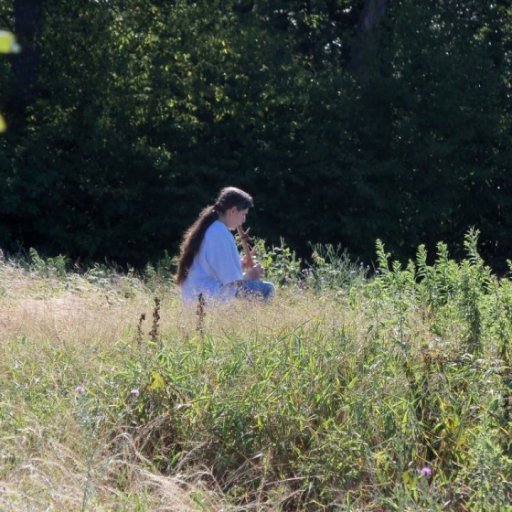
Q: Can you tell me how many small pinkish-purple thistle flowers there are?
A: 3